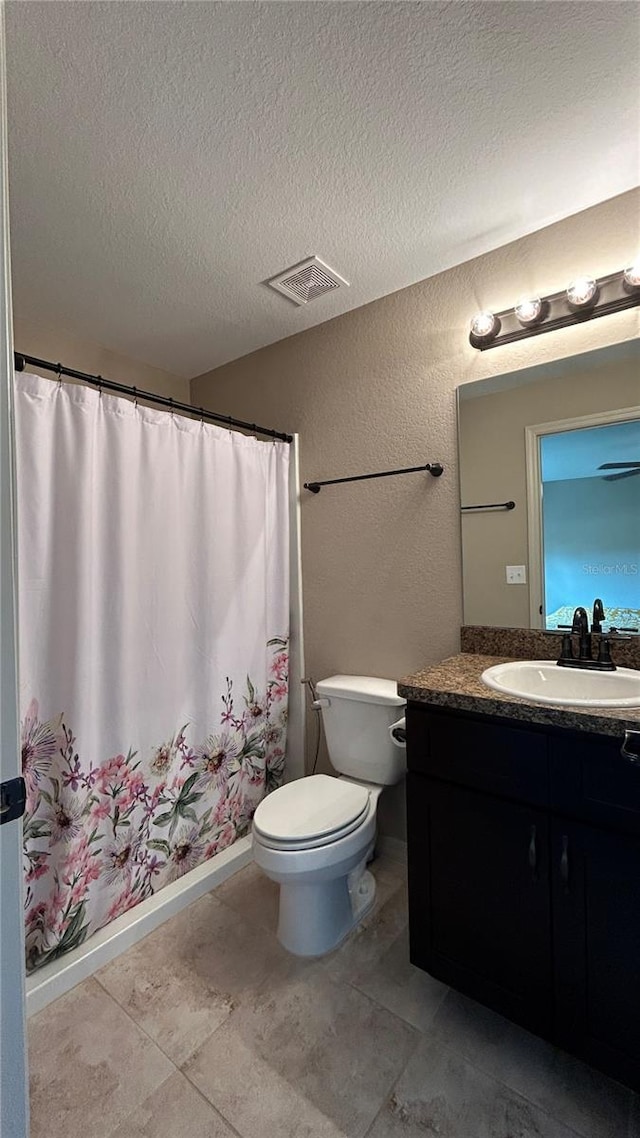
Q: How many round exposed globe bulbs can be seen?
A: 4